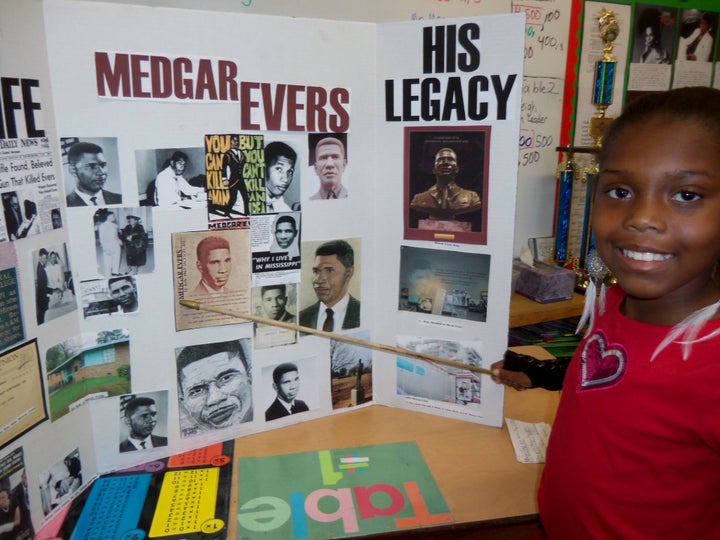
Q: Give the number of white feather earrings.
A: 2